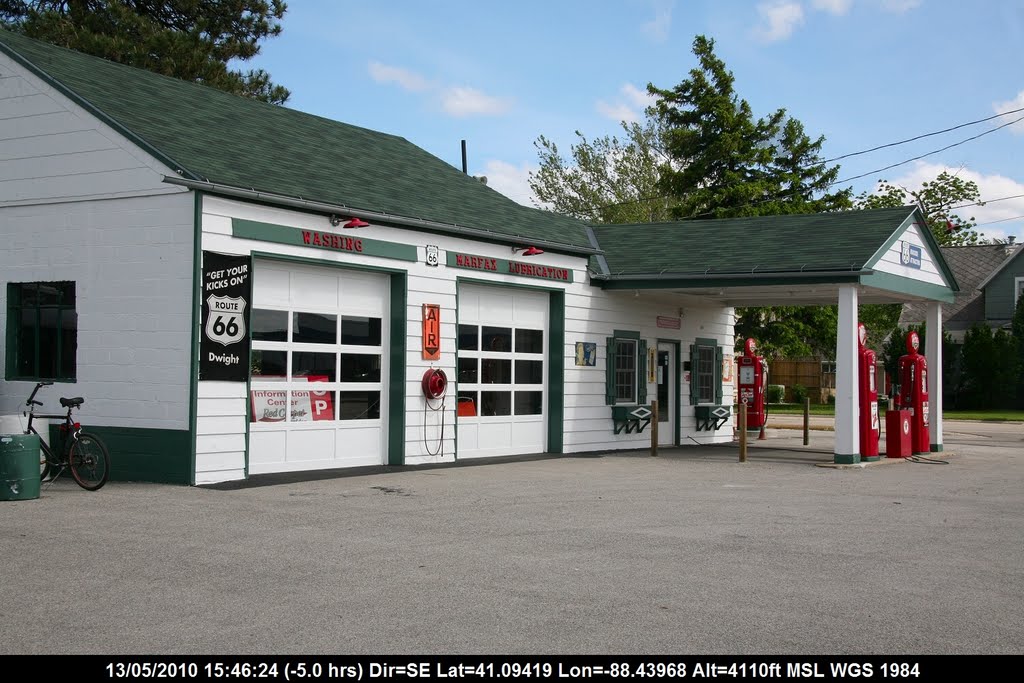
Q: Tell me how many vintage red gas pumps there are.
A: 3